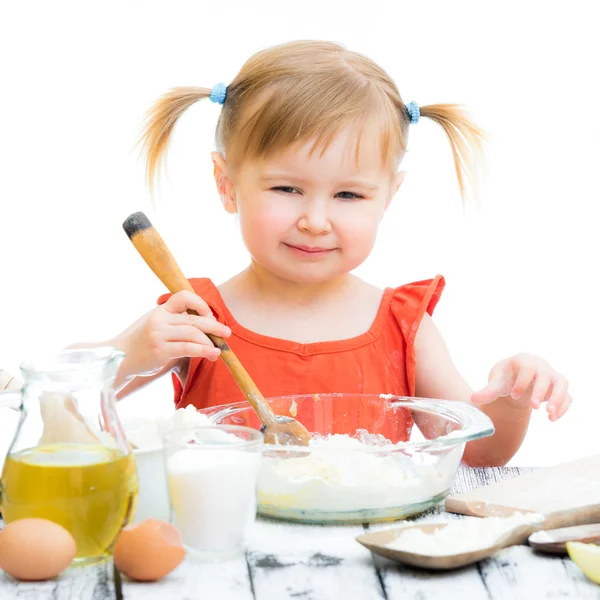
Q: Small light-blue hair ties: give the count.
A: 2